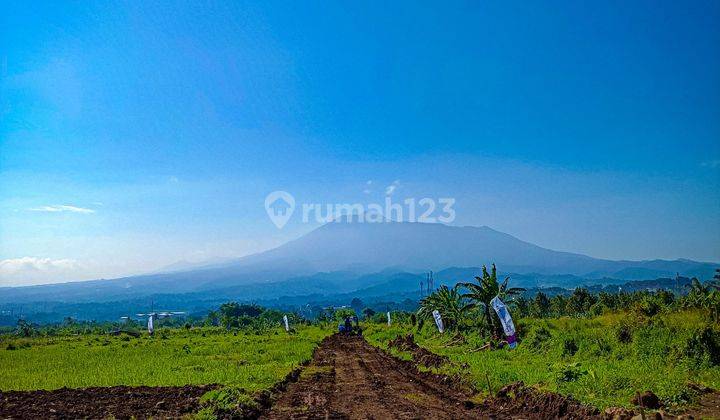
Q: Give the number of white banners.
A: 5